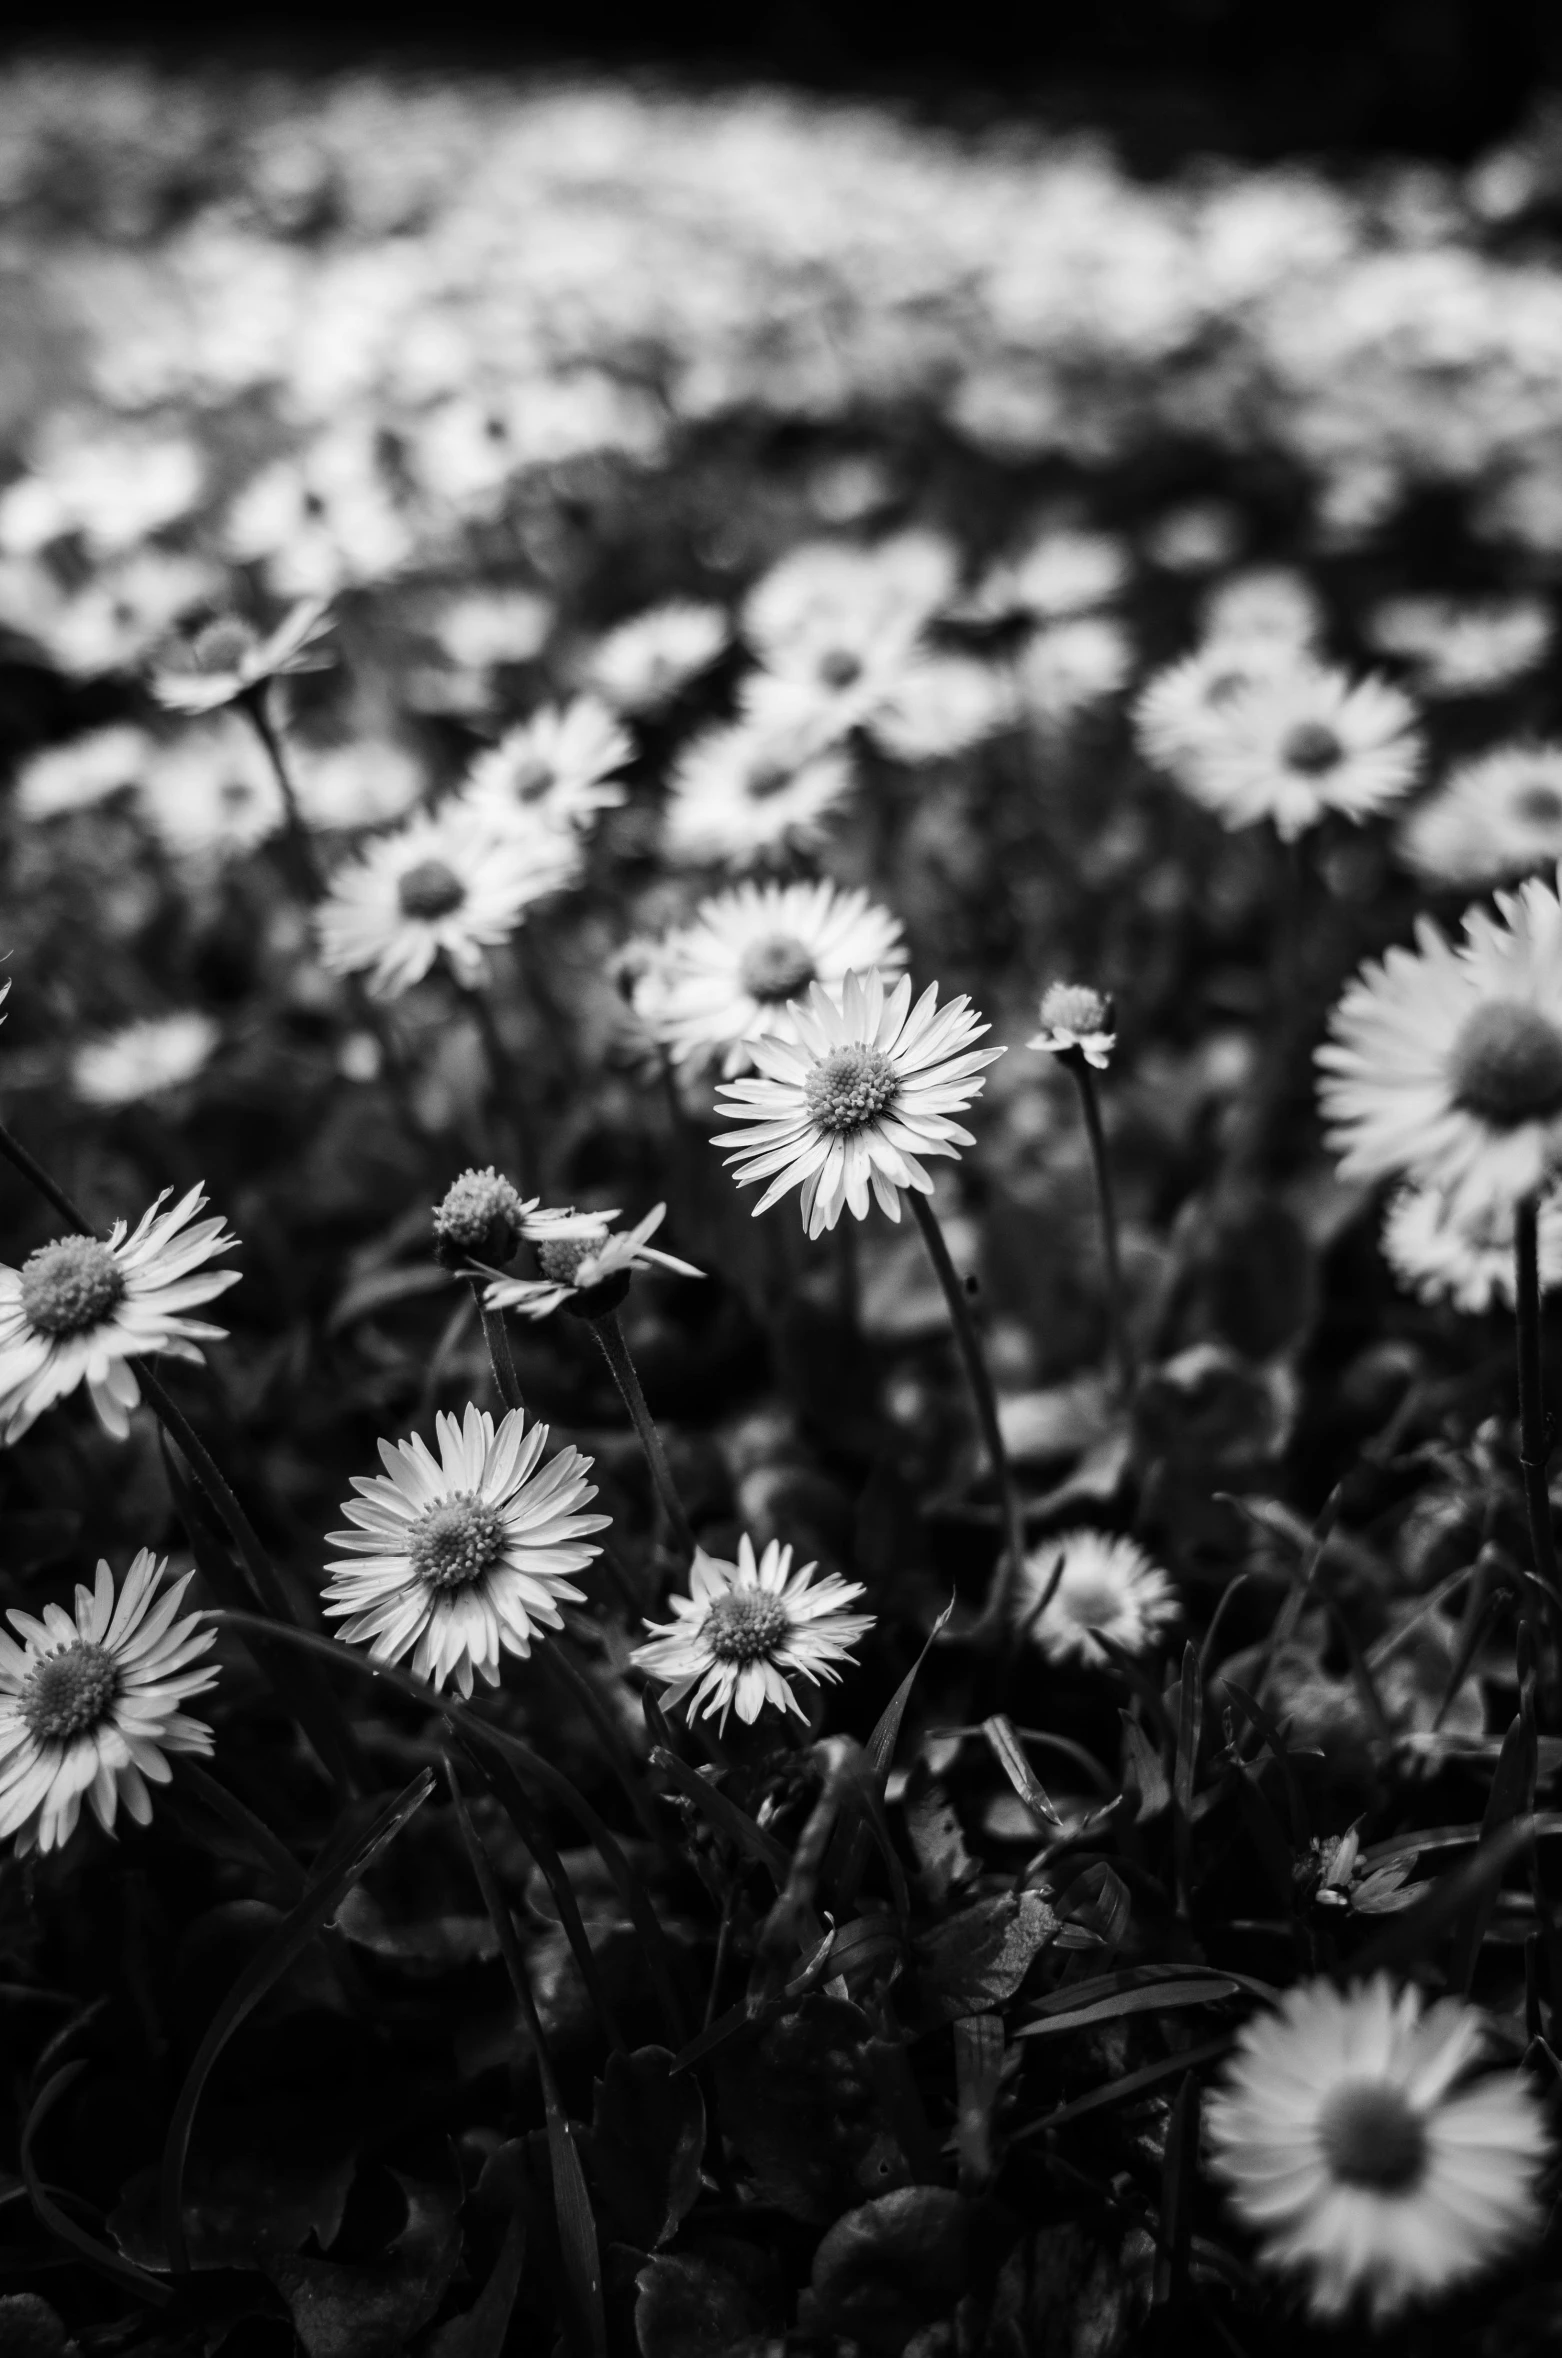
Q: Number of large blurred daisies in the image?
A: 2